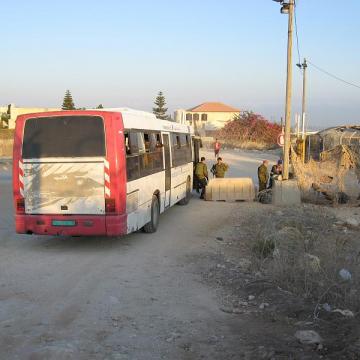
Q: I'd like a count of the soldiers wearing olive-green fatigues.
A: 3